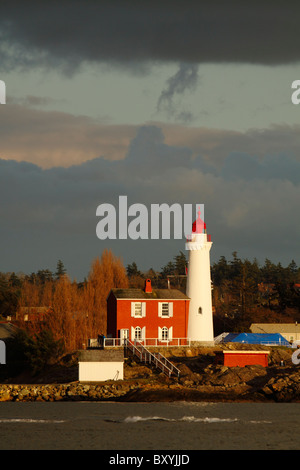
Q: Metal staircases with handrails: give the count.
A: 1